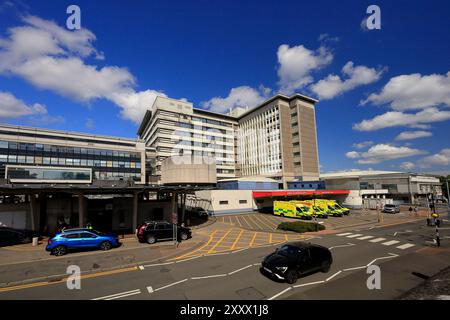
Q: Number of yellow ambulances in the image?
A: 4